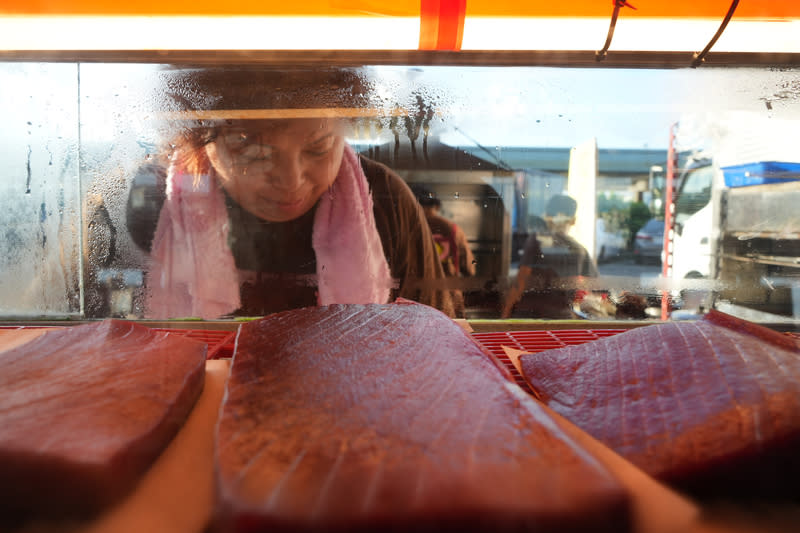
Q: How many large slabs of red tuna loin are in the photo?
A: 3